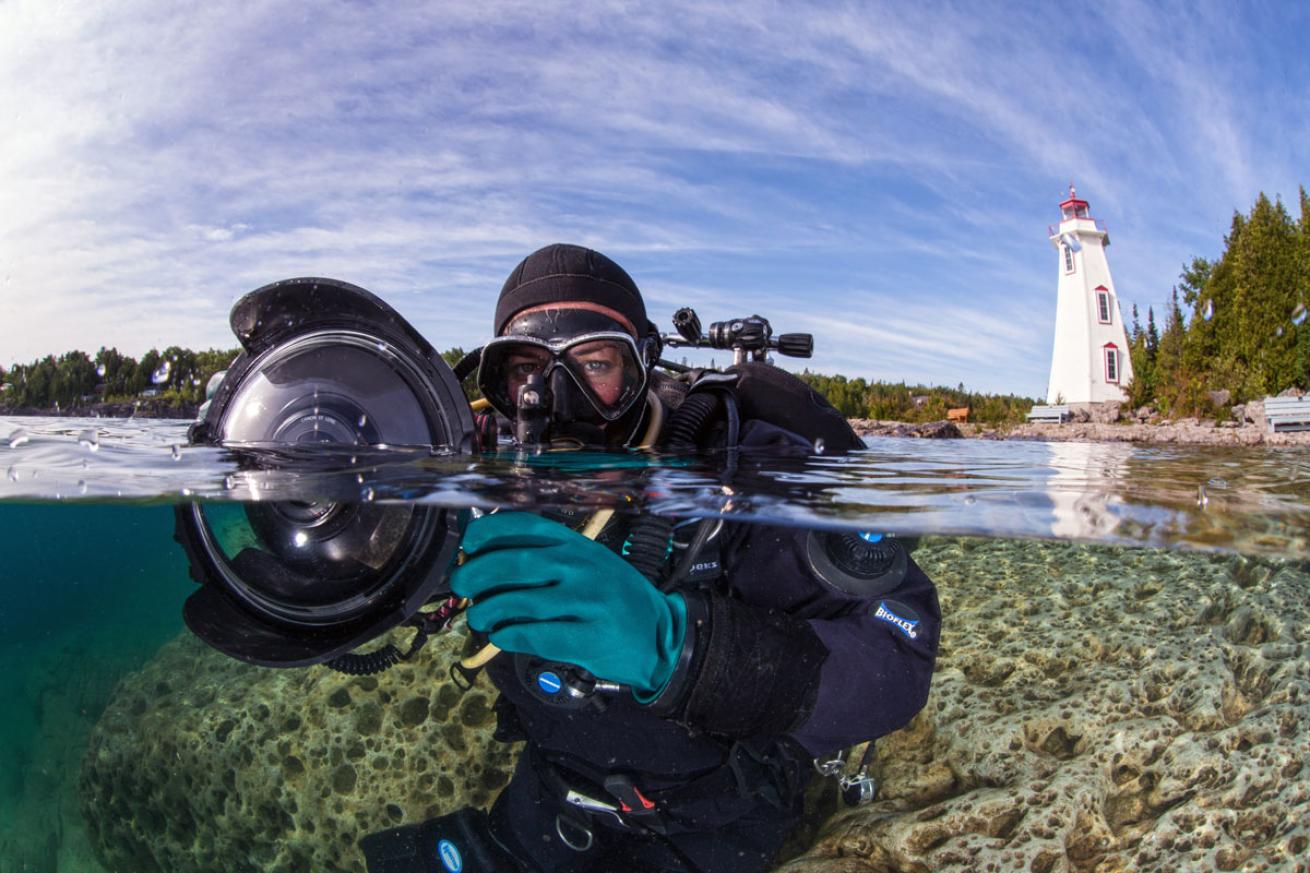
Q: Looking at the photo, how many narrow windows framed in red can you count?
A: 3